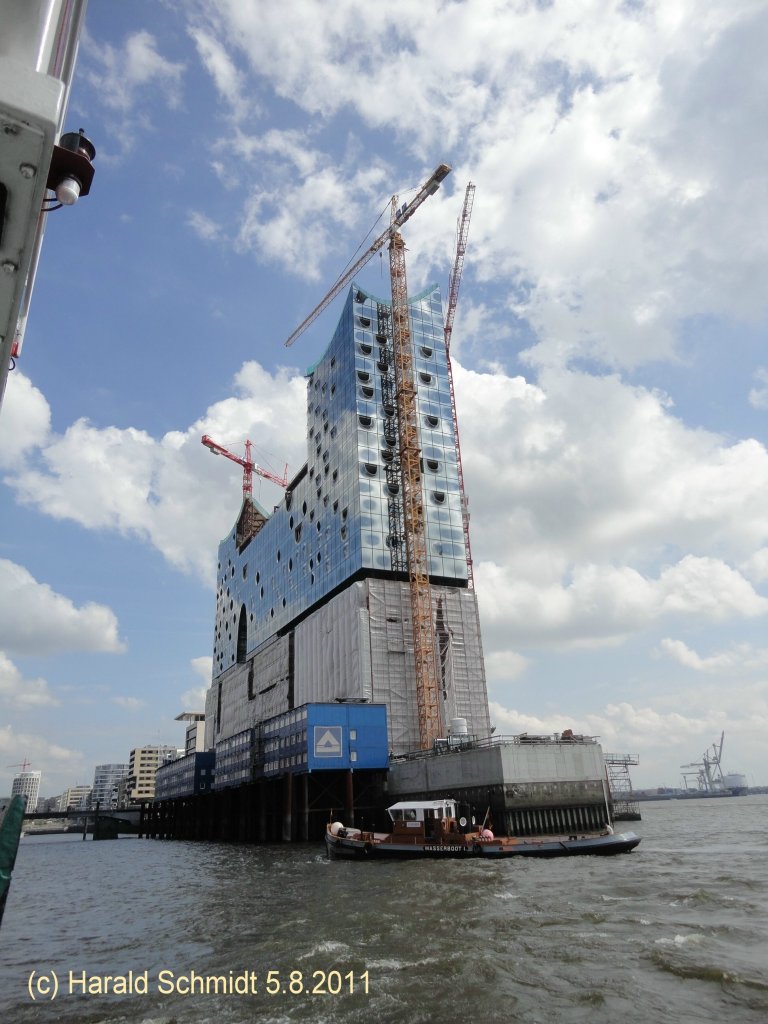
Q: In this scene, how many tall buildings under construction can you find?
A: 1